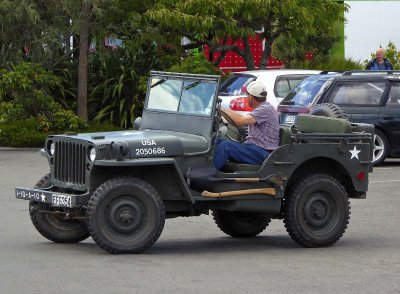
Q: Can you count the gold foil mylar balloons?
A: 0